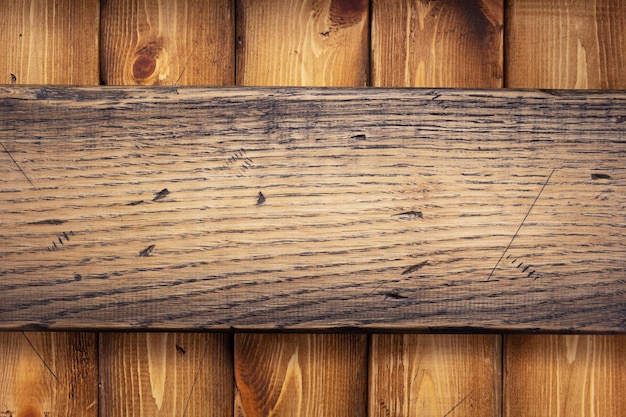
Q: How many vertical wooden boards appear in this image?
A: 5